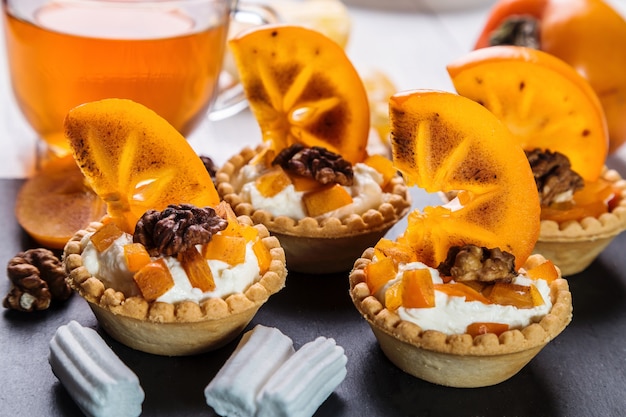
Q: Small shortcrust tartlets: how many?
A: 4